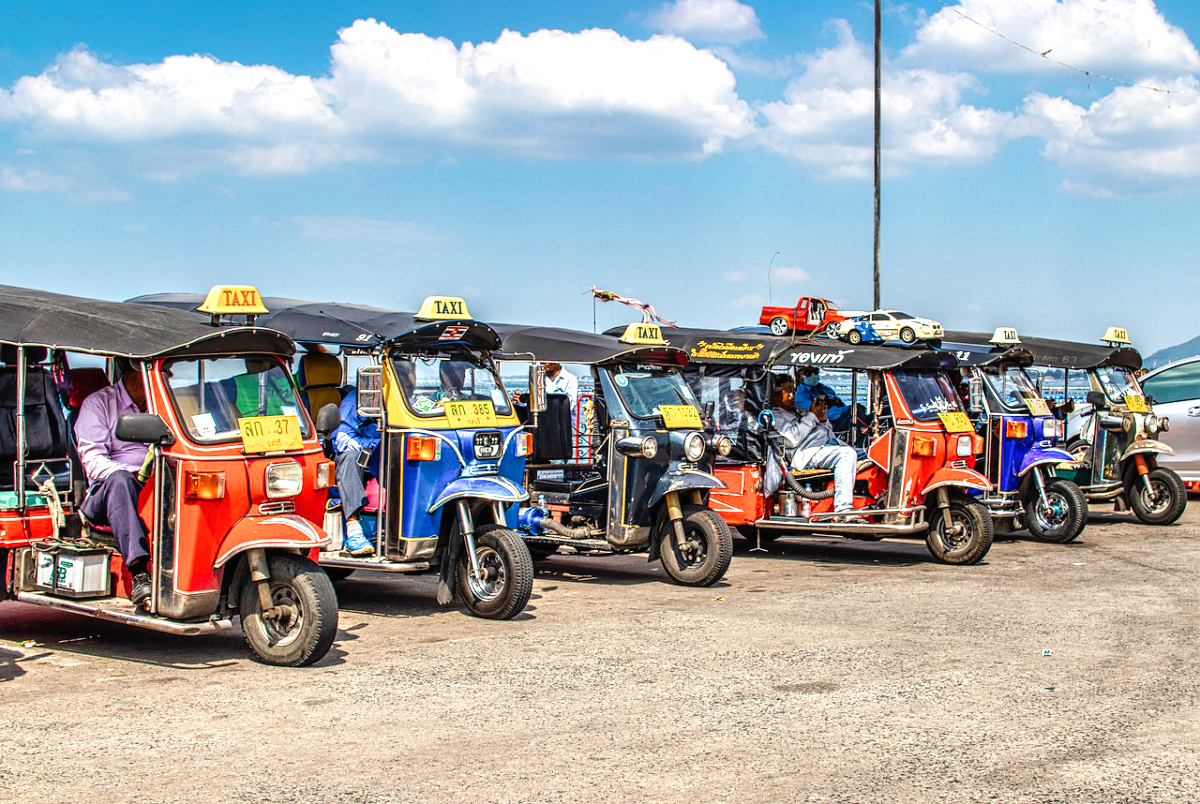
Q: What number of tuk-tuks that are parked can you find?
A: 6